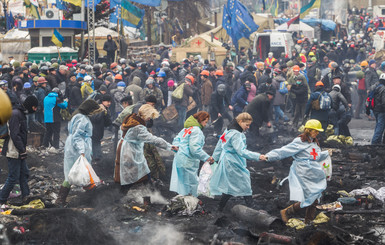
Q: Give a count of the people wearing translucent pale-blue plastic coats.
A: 5